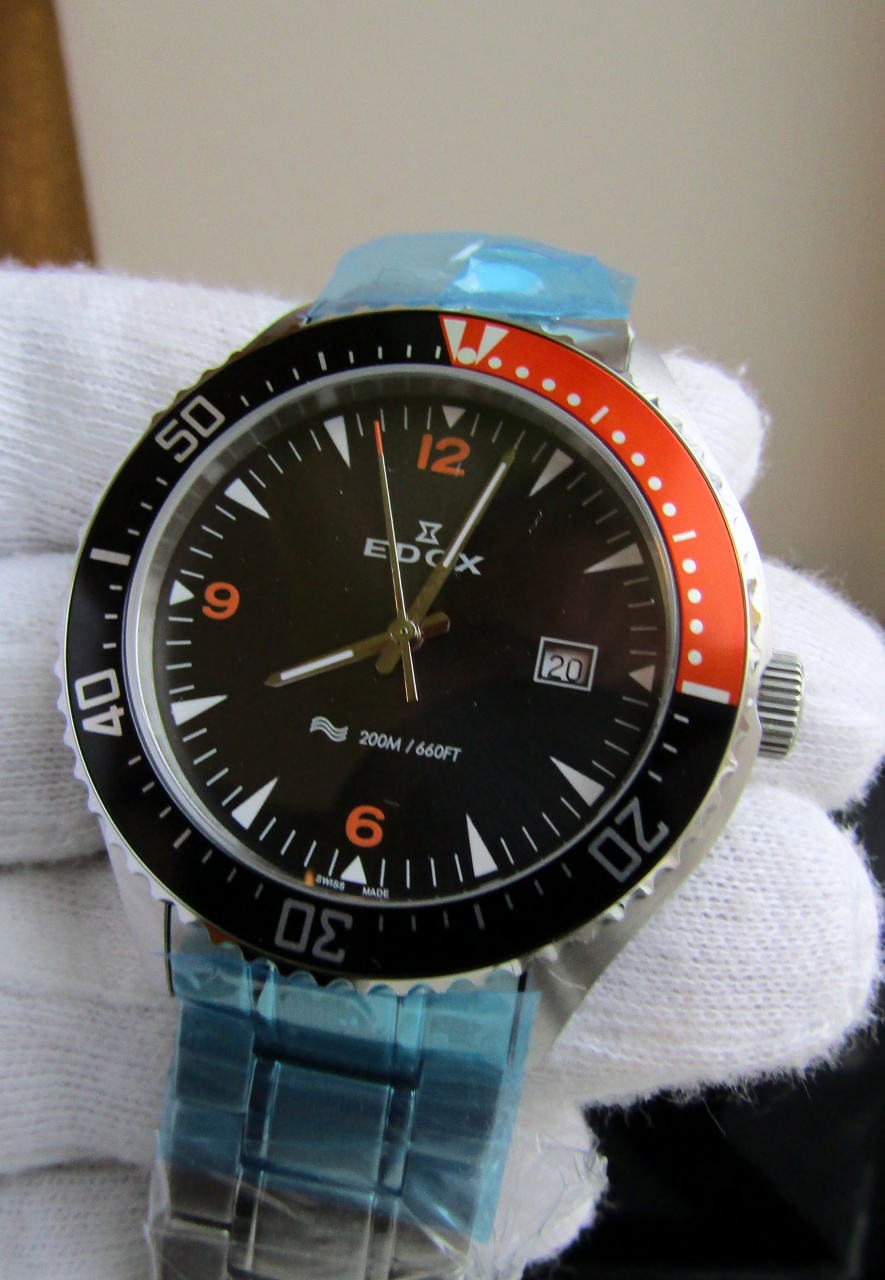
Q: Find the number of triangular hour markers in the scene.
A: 12